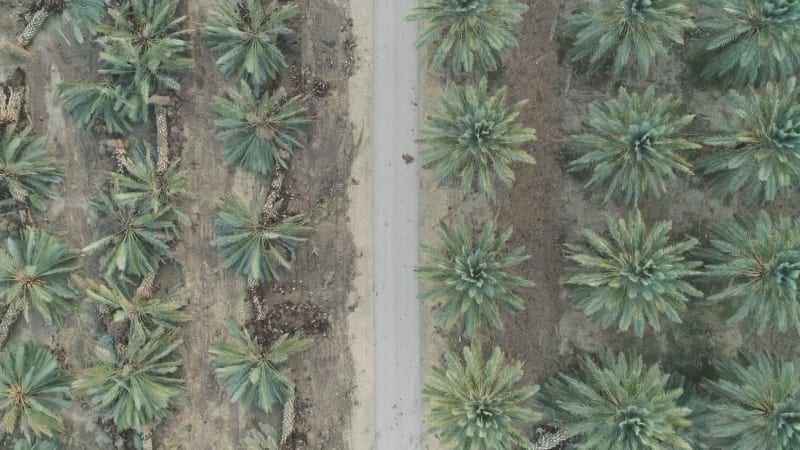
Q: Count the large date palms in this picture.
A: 12